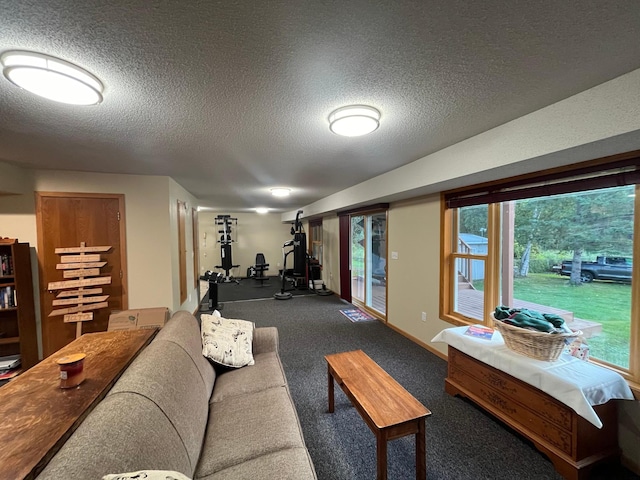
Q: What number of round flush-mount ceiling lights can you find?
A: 4